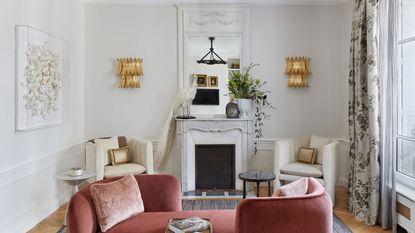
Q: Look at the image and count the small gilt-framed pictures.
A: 2